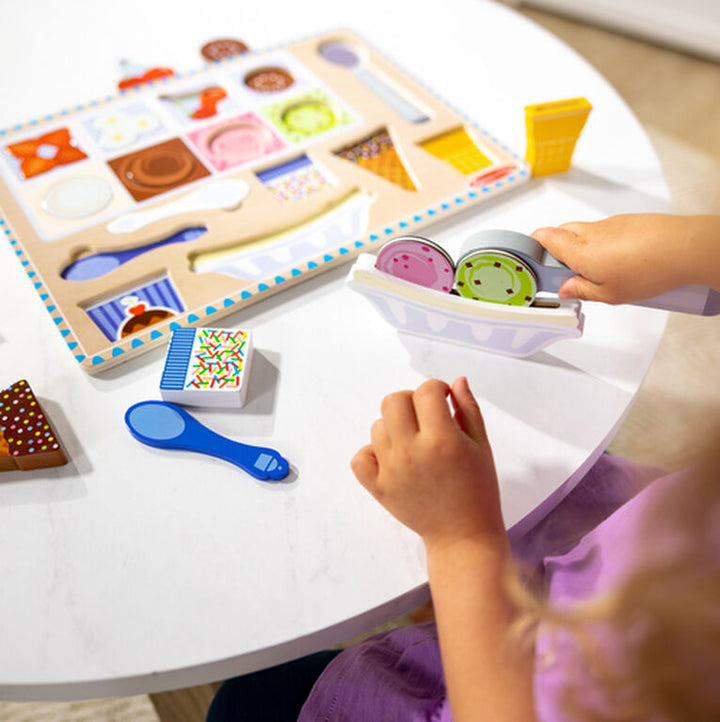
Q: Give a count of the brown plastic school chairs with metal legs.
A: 0